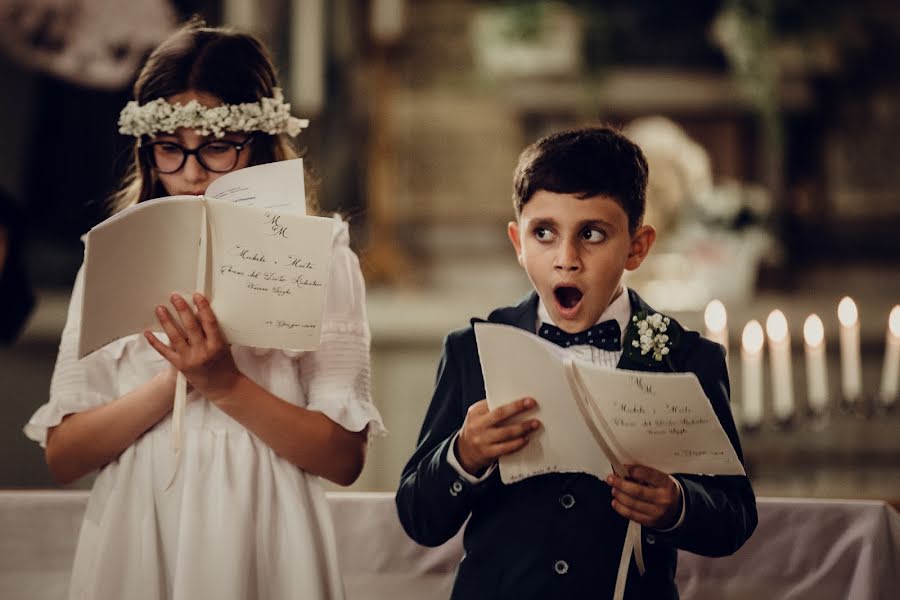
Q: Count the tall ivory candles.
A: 6